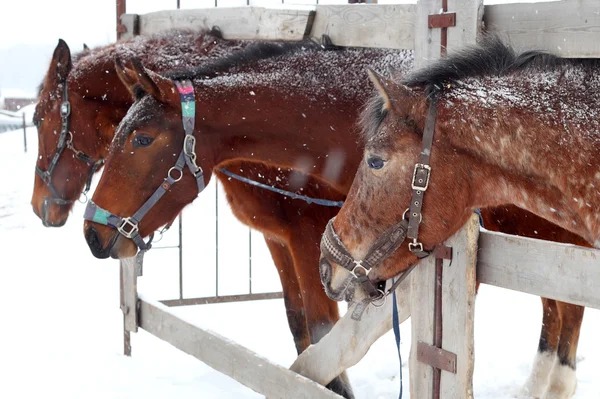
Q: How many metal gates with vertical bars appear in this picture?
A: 1